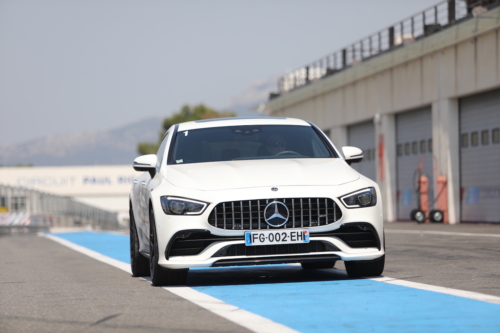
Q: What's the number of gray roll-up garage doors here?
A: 3